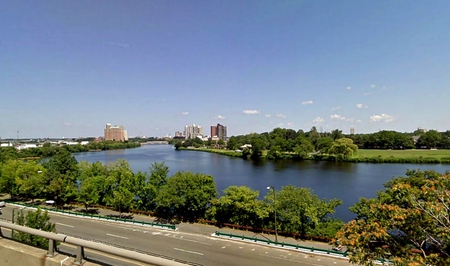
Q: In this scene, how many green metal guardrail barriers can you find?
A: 2